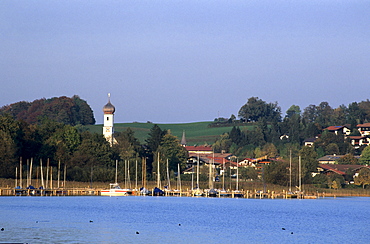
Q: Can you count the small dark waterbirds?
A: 7